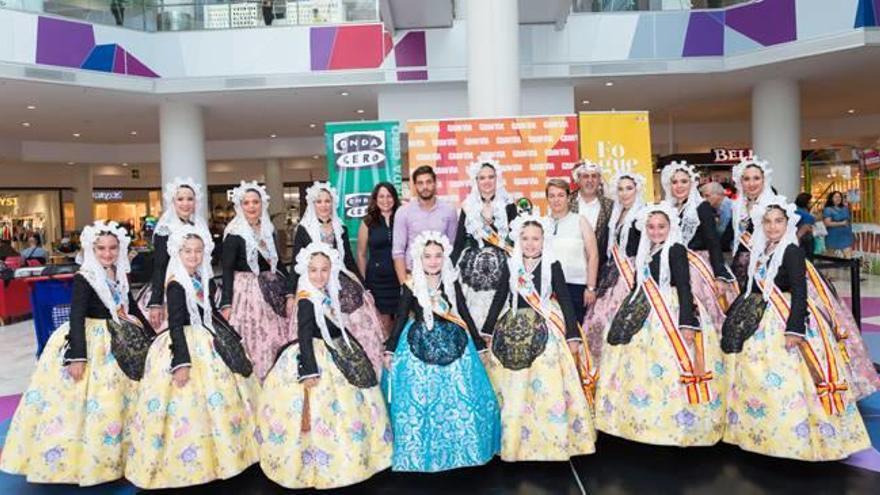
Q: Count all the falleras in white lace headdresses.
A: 14